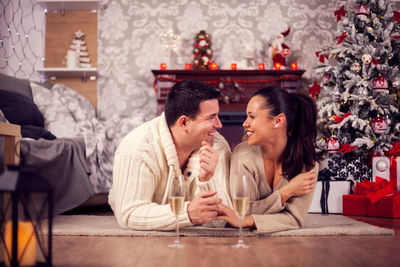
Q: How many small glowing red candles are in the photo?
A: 7